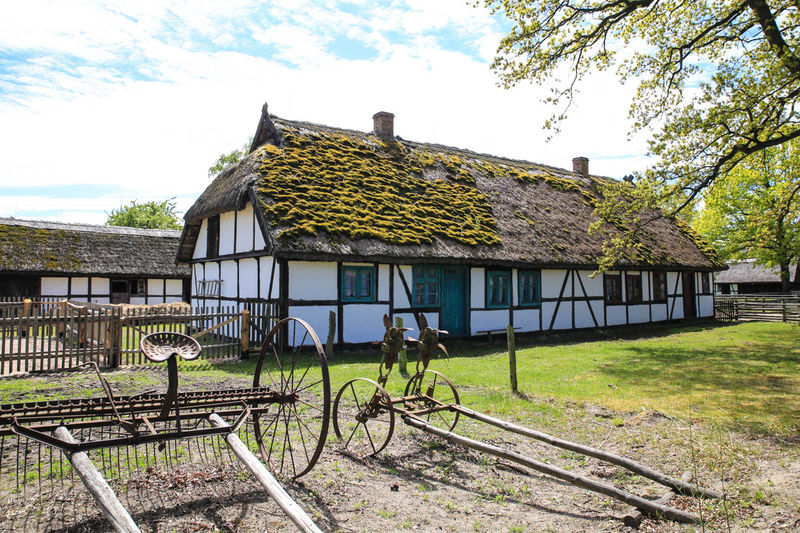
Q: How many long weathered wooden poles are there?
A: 4